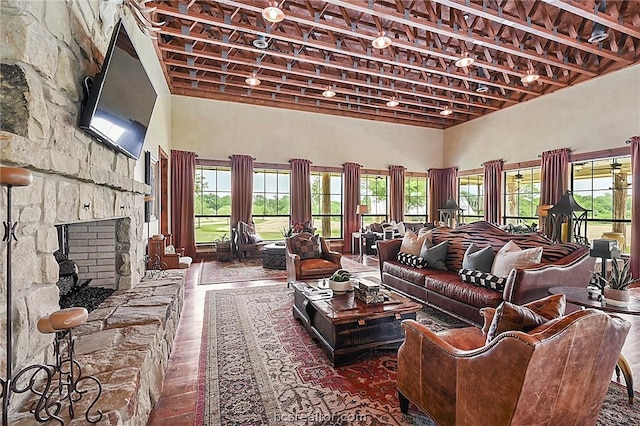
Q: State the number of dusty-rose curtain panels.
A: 9